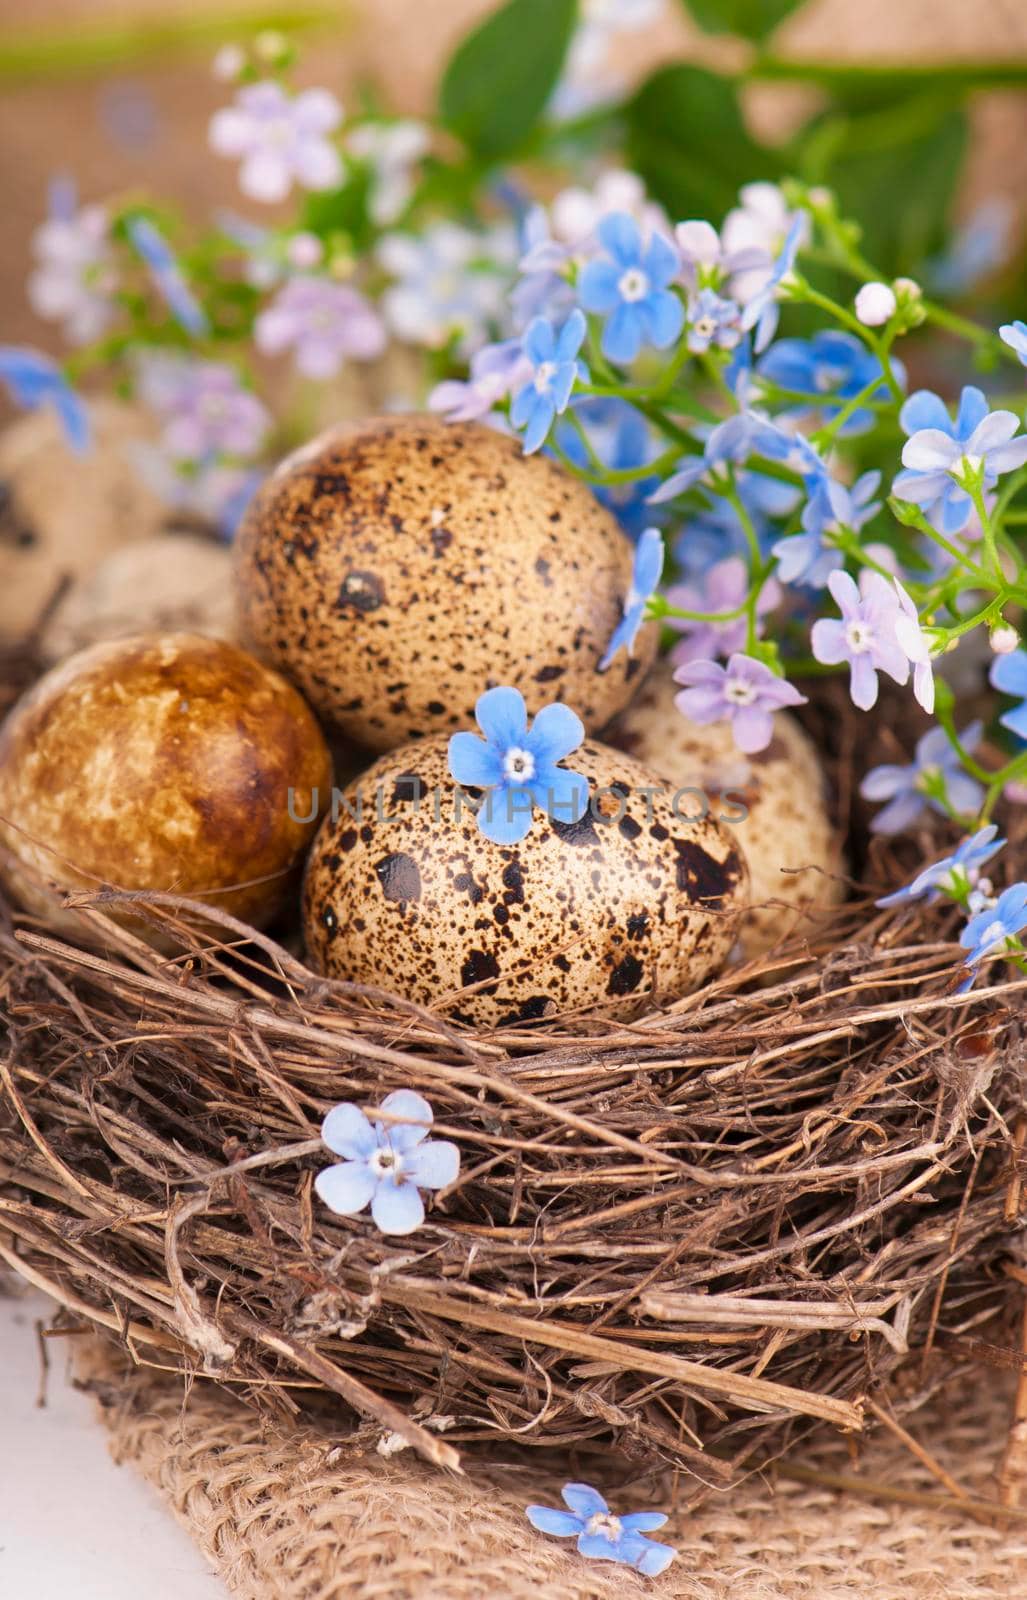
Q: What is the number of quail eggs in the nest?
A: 4